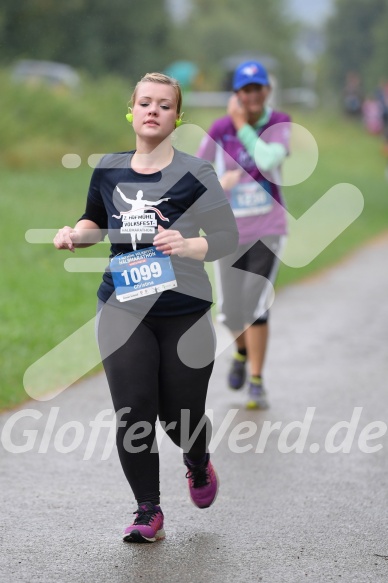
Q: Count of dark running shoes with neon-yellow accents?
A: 2